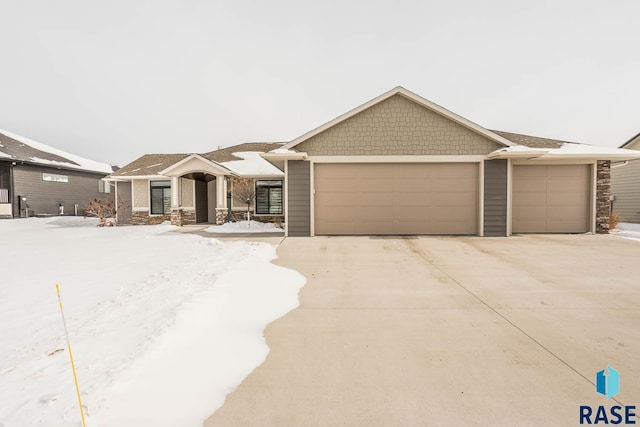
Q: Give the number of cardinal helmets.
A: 0